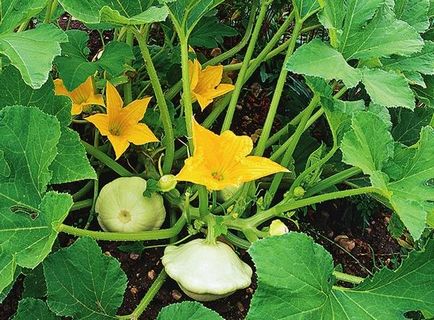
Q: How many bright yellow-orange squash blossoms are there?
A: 4